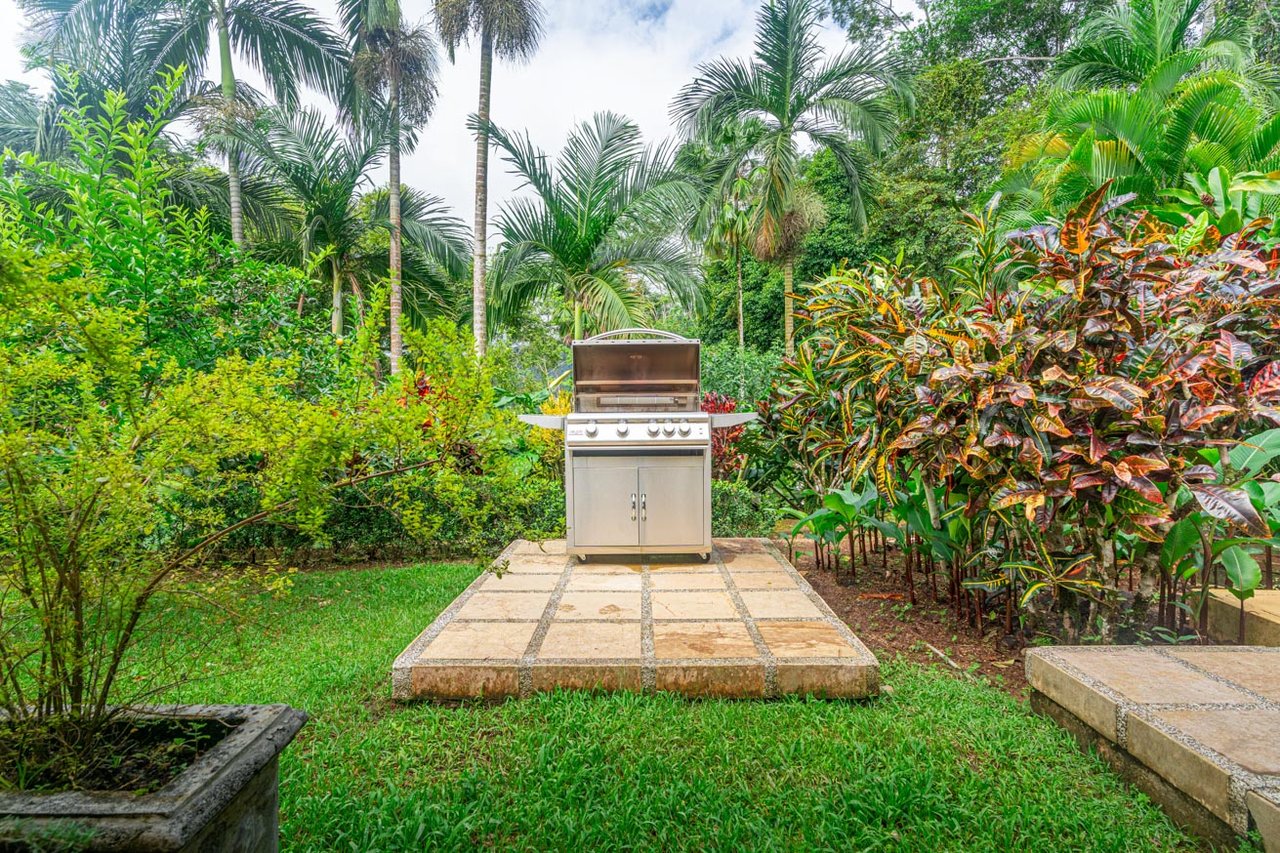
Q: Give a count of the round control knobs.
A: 5